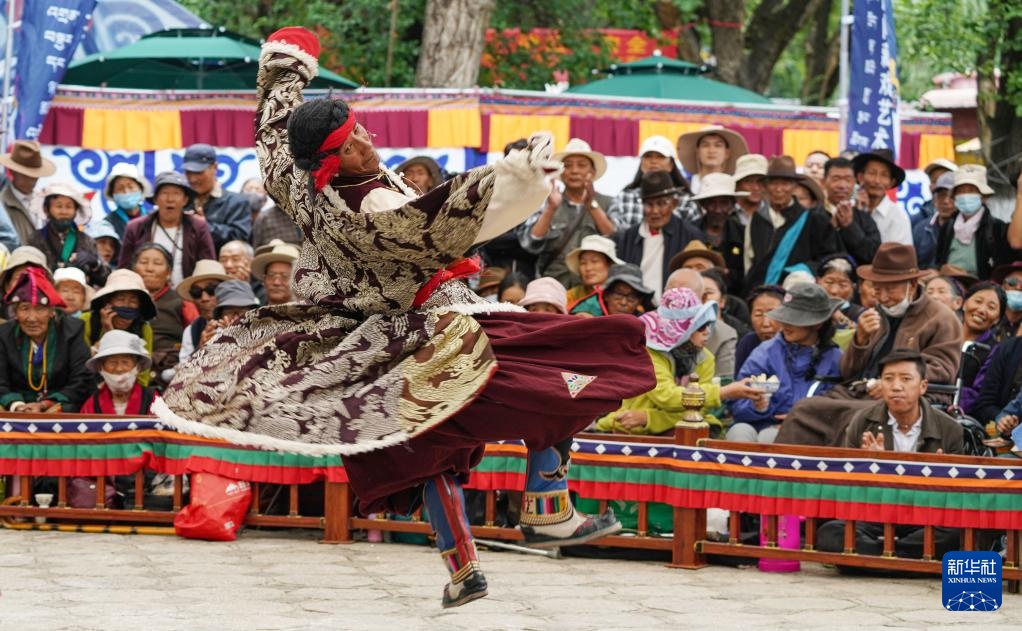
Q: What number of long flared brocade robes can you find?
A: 1